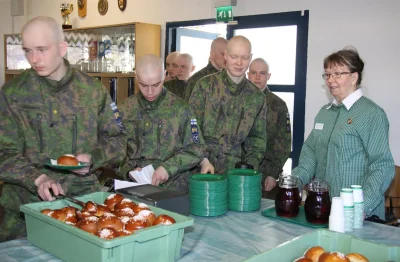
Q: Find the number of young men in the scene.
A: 7